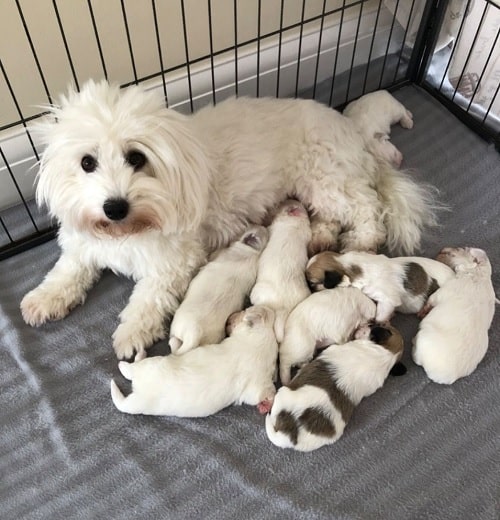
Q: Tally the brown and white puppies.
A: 2